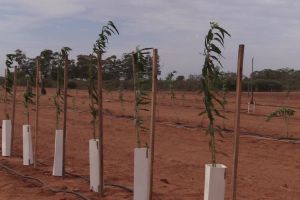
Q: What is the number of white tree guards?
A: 6